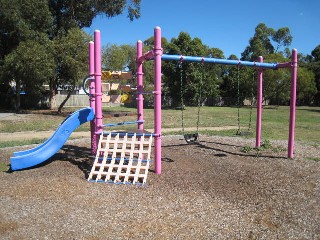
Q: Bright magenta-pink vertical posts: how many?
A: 6